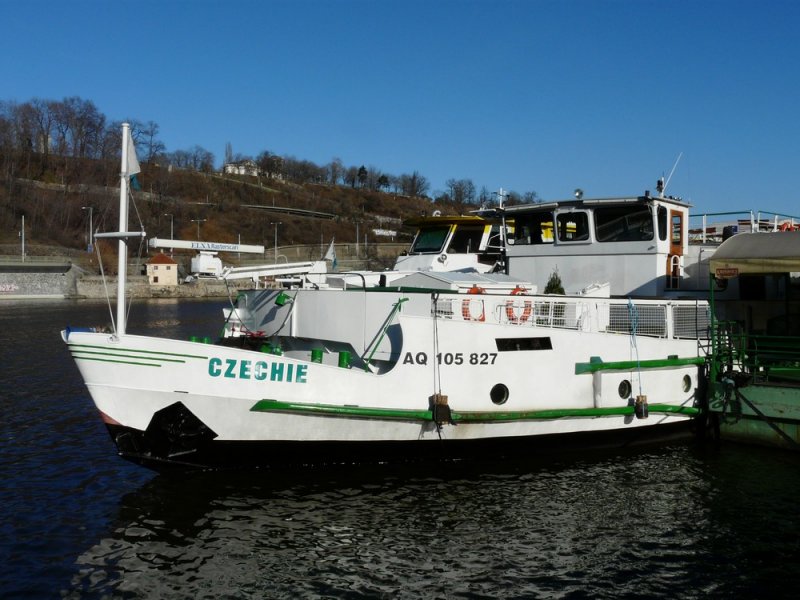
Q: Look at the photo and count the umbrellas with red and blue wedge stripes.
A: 0